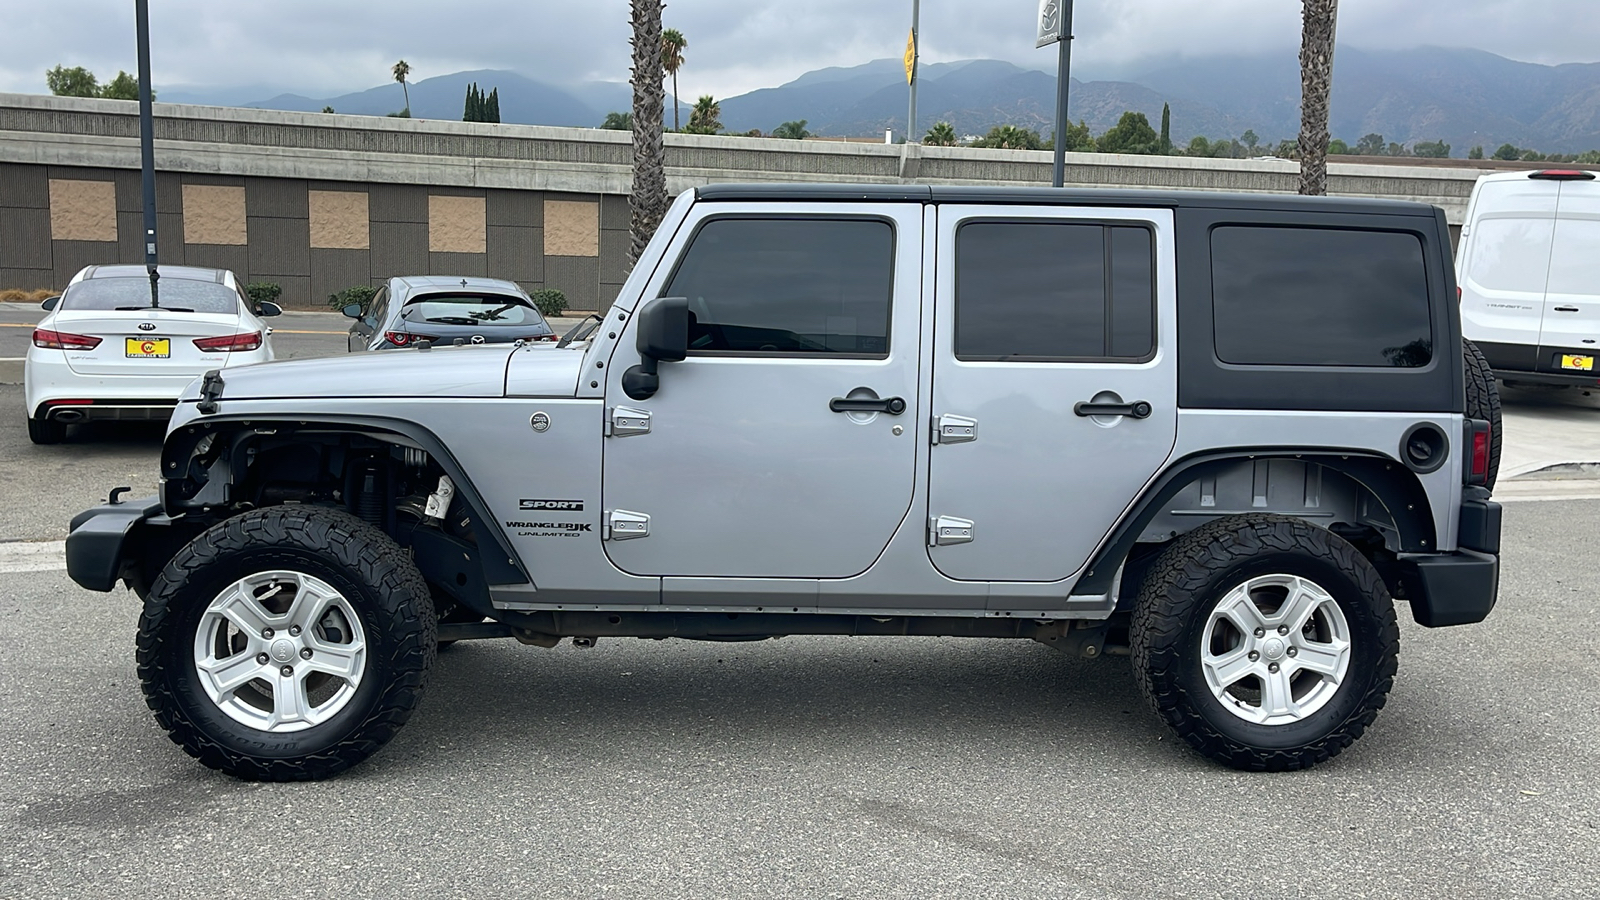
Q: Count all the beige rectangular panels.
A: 5